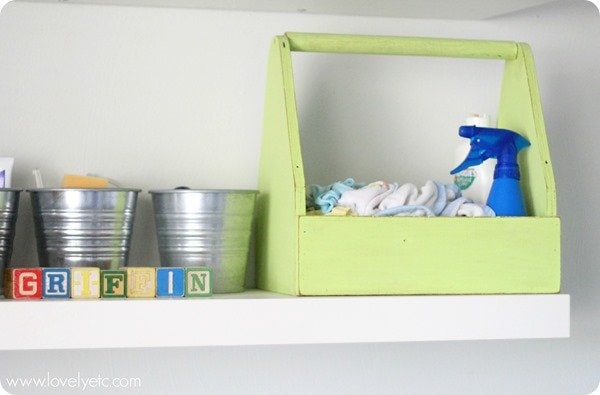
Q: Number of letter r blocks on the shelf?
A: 1